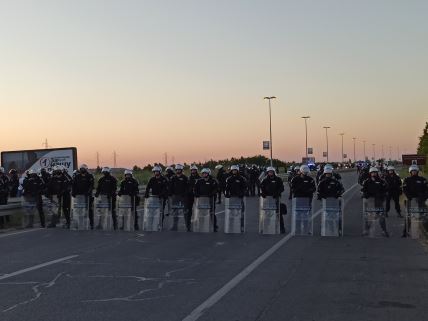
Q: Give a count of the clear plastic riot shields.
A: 14